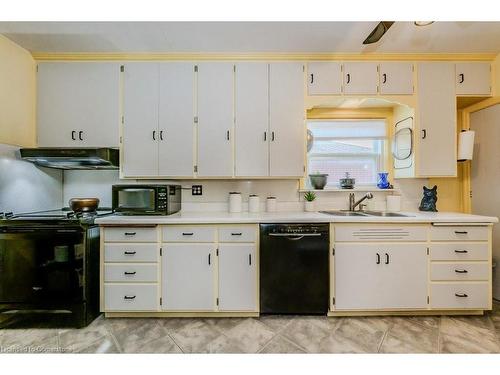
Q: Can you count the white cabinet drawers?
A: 10